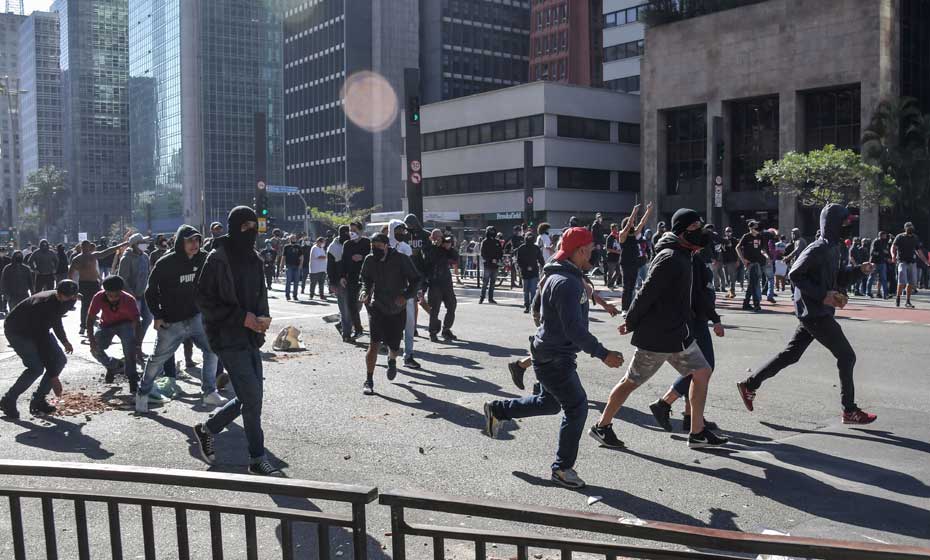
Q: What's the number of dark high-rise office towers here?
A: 2